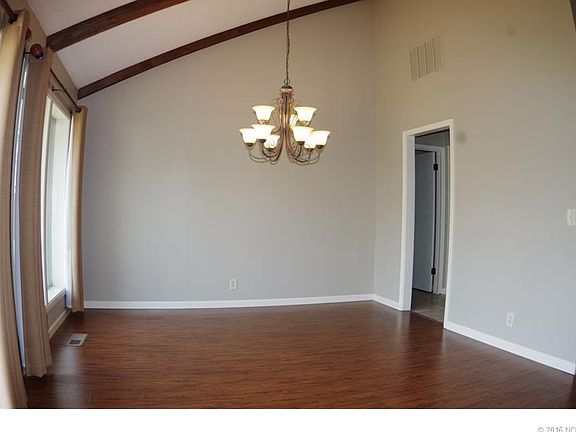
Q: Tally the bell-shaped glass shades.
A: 9